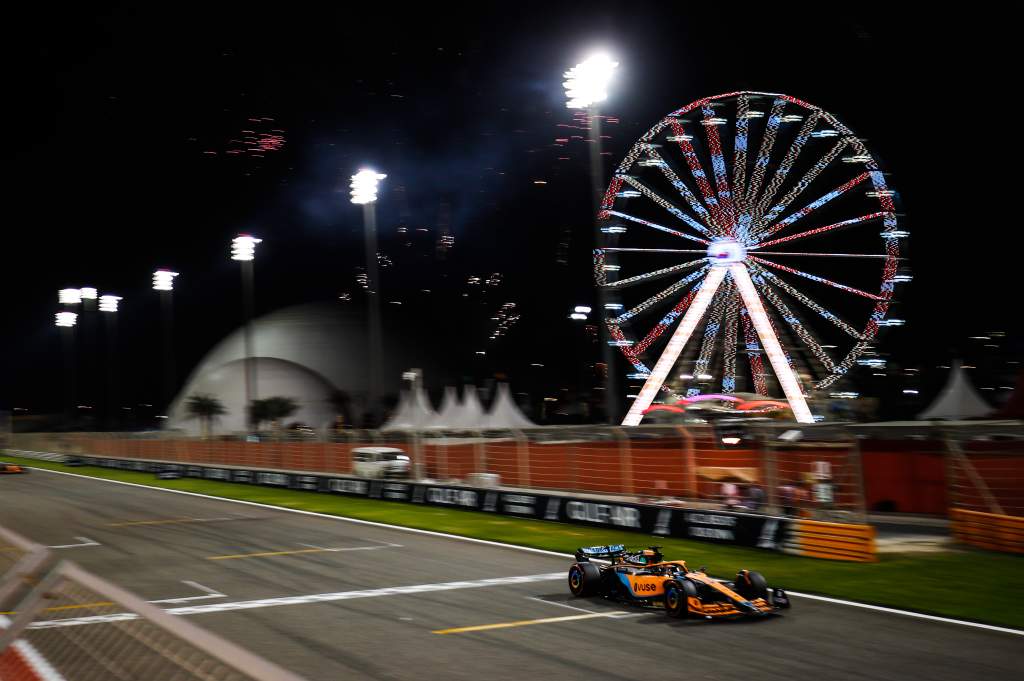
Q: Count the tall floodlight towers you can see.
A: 8